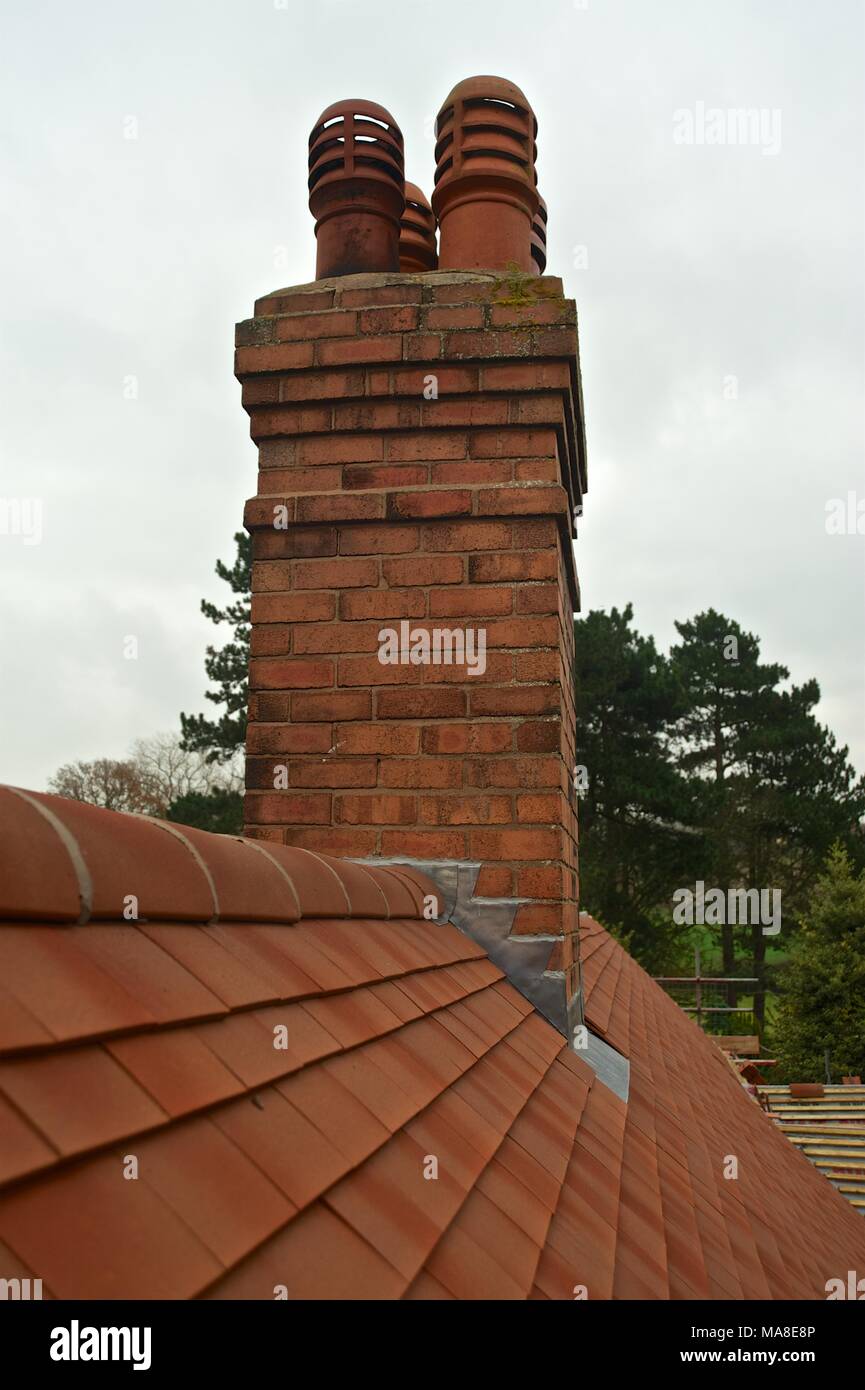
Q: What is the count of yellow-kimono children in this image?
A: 0